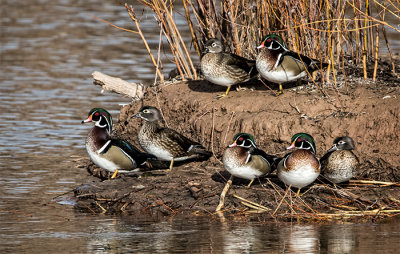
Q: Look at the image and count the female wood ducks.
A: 3